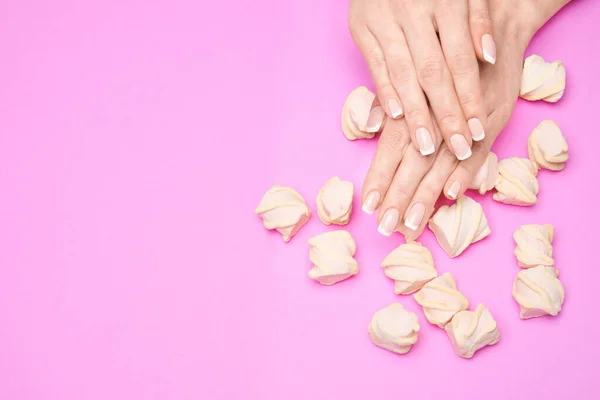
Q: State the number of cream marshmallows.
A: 15